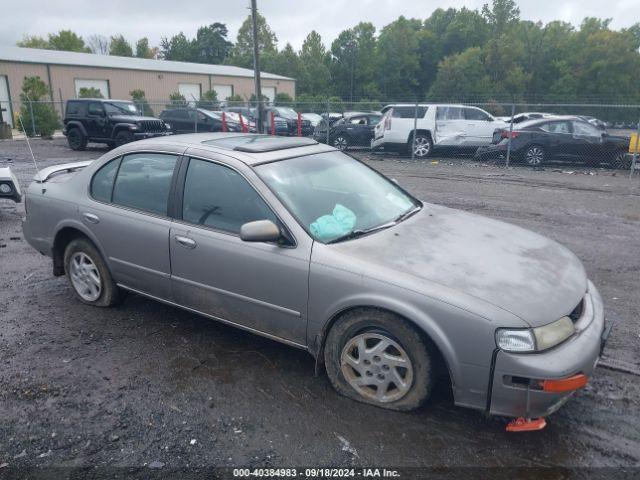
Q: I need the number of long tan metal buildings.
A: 1